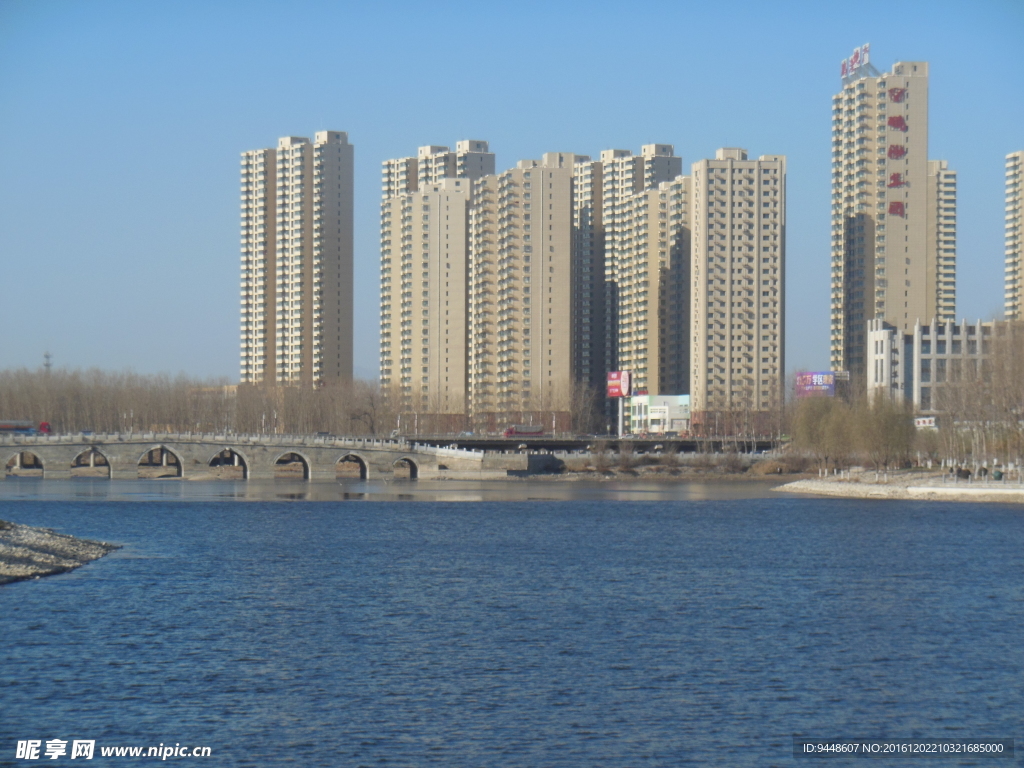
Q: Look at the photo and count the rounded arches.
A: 7